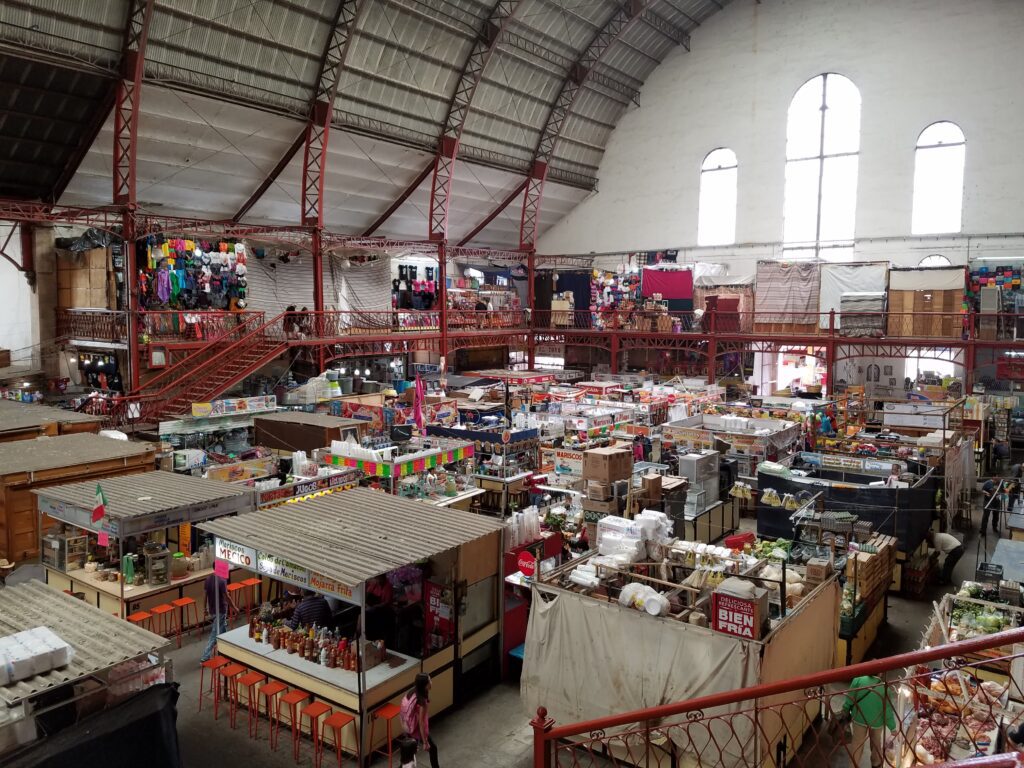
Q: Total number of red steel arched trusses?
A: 4